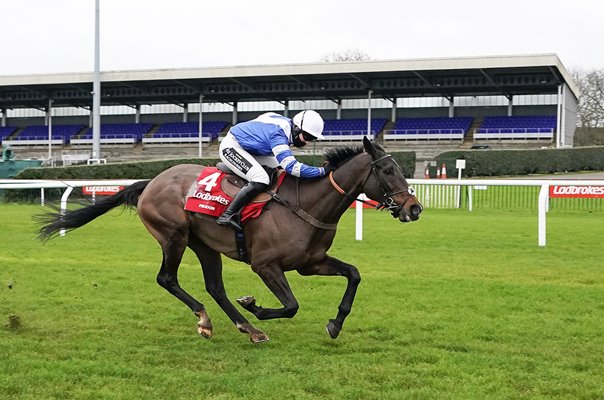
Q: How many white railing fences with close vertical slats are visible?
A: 1